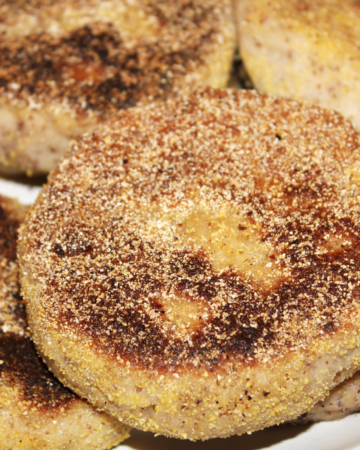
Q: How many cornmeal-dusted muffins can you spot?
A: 5